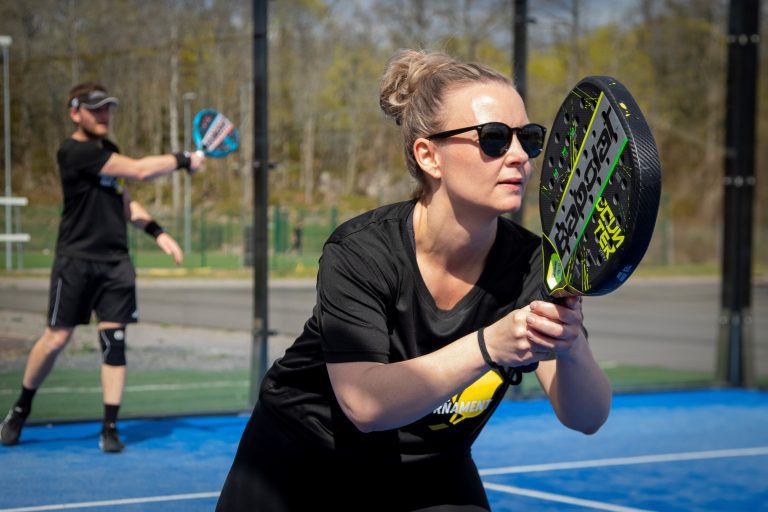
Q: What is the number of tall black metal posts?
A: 3